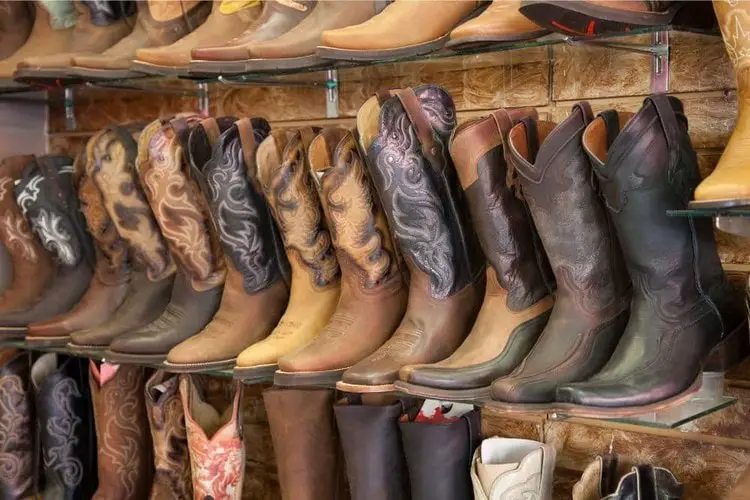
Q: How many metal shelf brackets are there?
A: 4